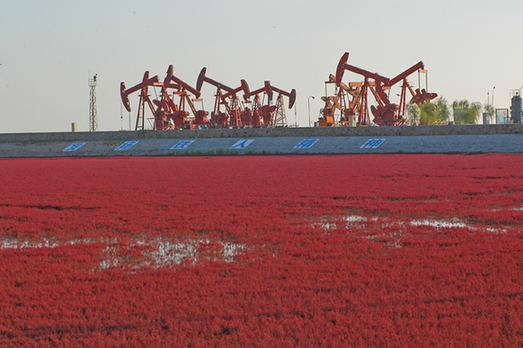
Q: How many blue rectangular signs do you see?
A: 6